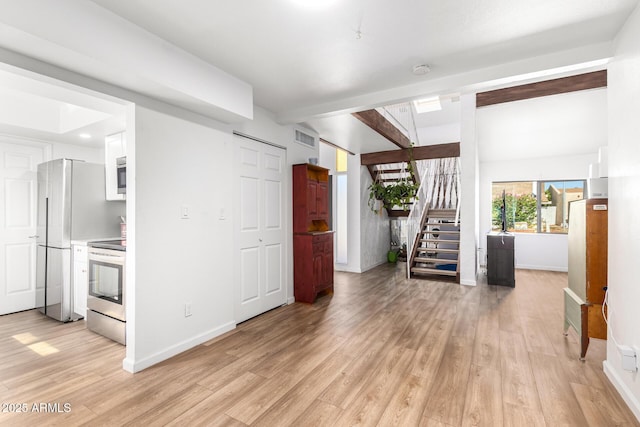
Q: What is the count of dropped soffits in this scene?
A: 1